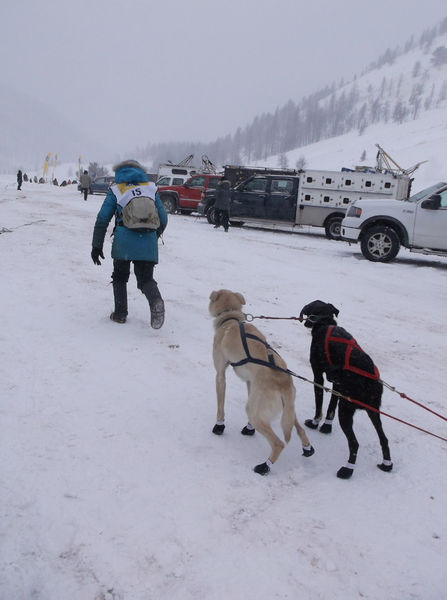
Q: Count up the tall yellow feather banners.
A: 3